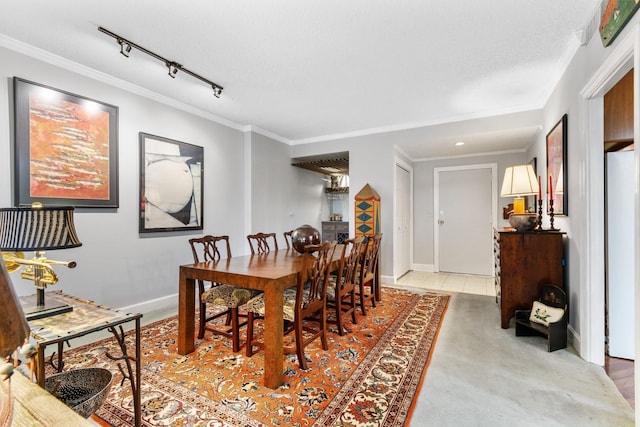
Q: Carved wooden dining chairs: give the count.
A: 6